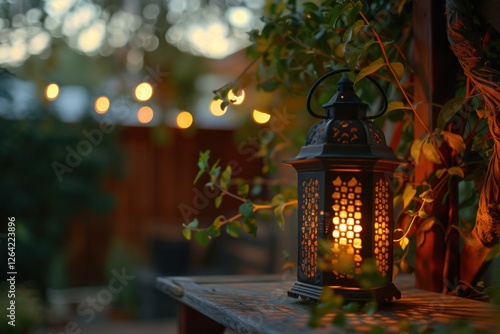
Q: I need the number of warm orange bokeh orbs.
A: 8